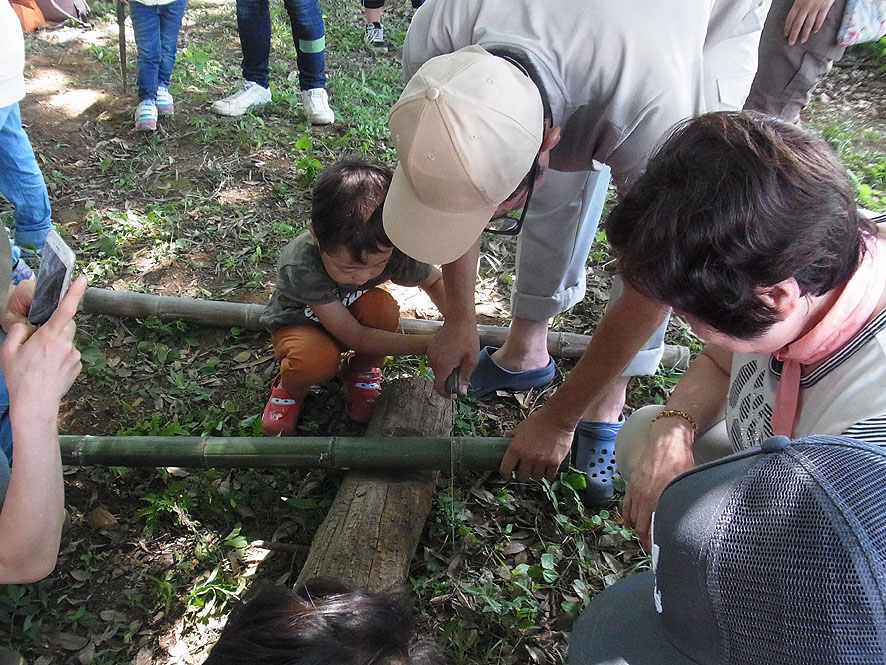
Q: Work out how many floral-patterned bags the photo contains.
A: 1